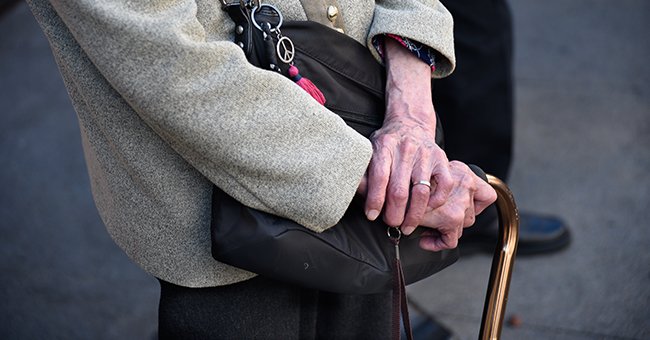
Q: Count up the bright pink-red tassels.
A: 1